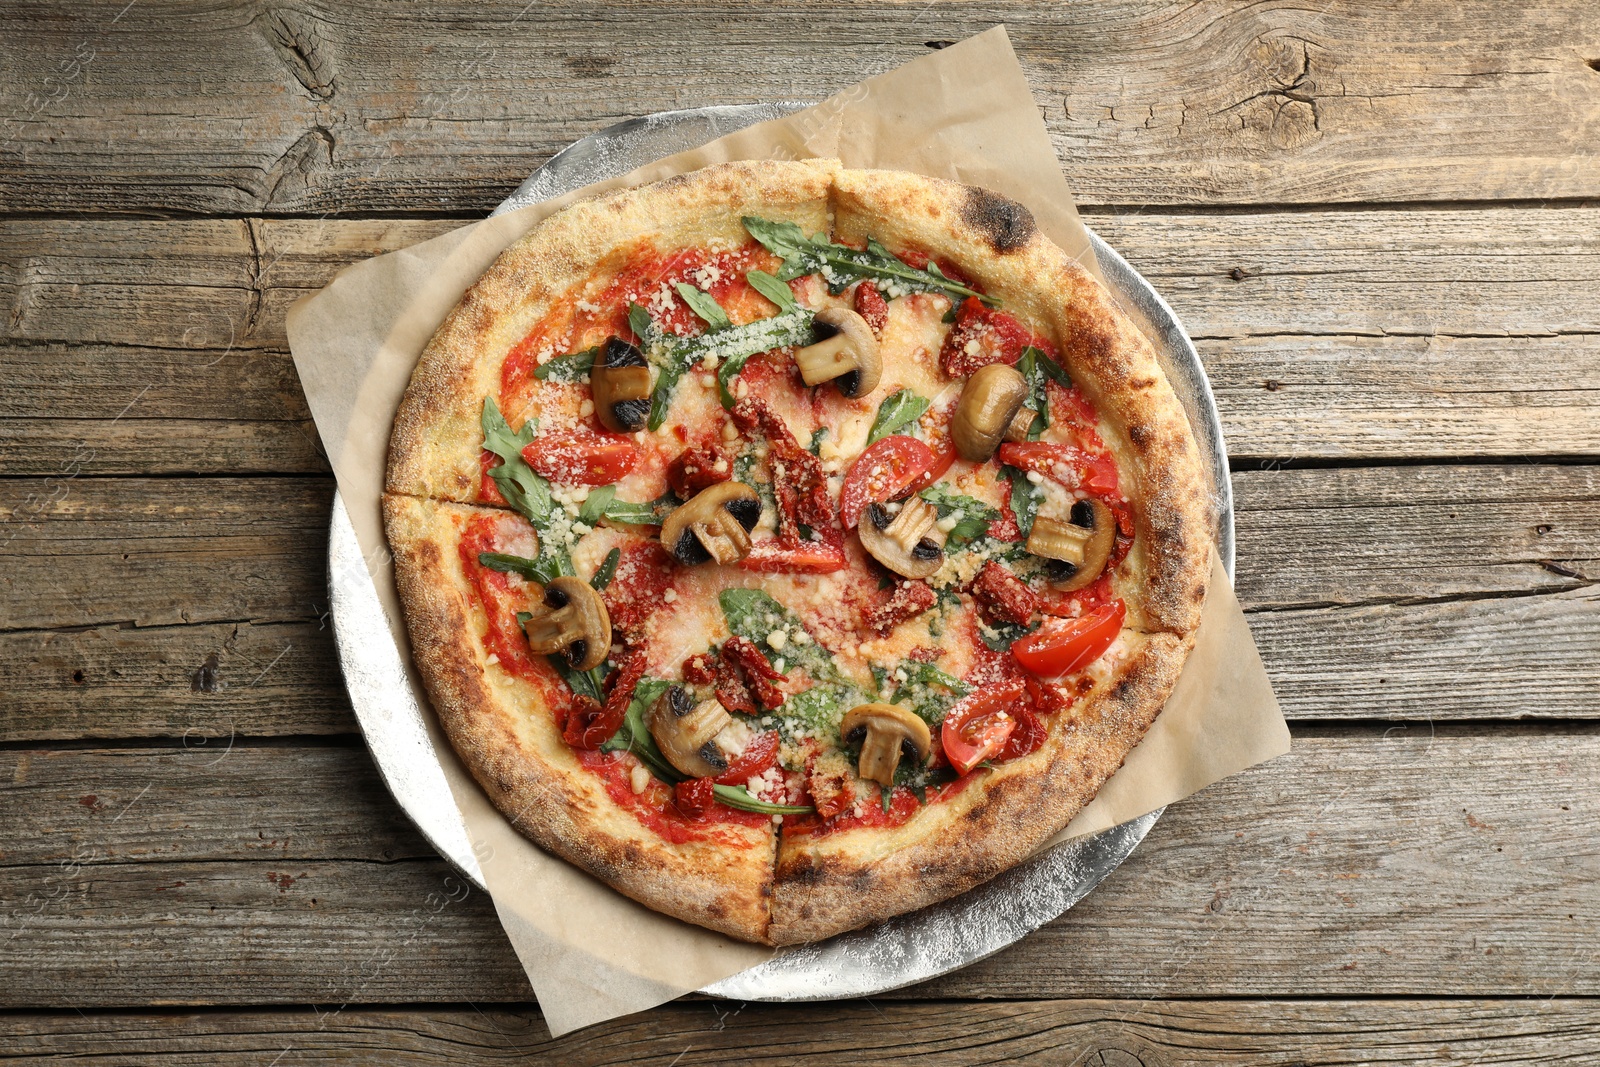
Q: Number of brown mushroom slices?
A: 9